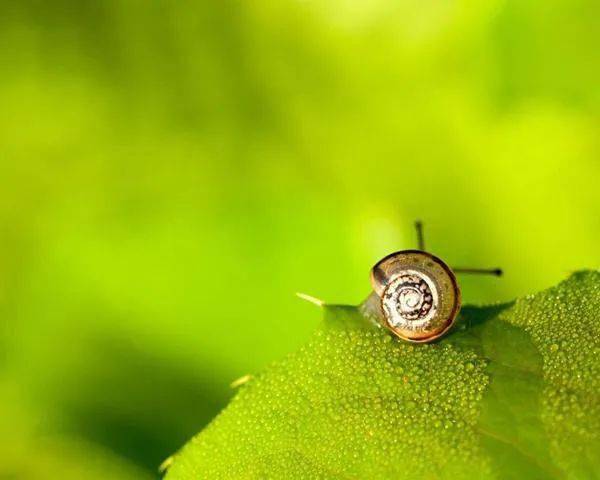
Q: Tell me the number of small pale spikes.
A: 3